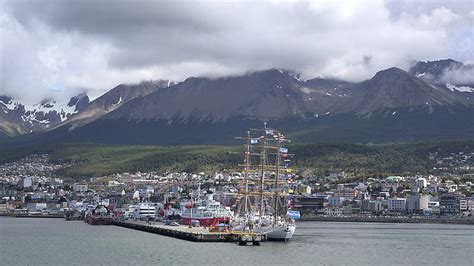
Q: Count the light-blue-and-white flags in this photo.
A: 4